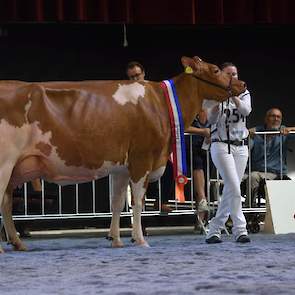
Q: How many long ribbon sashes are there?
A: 1